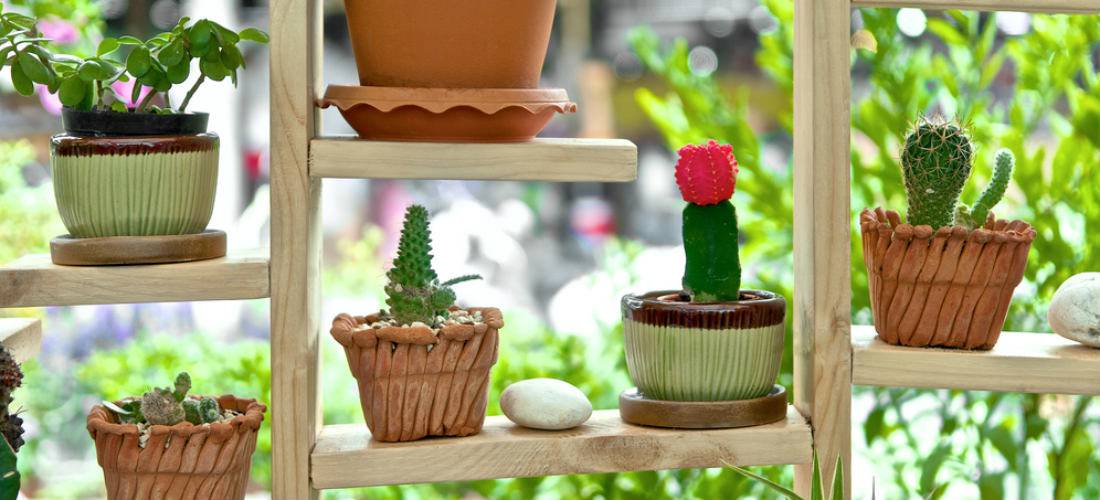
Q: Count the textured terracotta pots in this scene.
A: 3